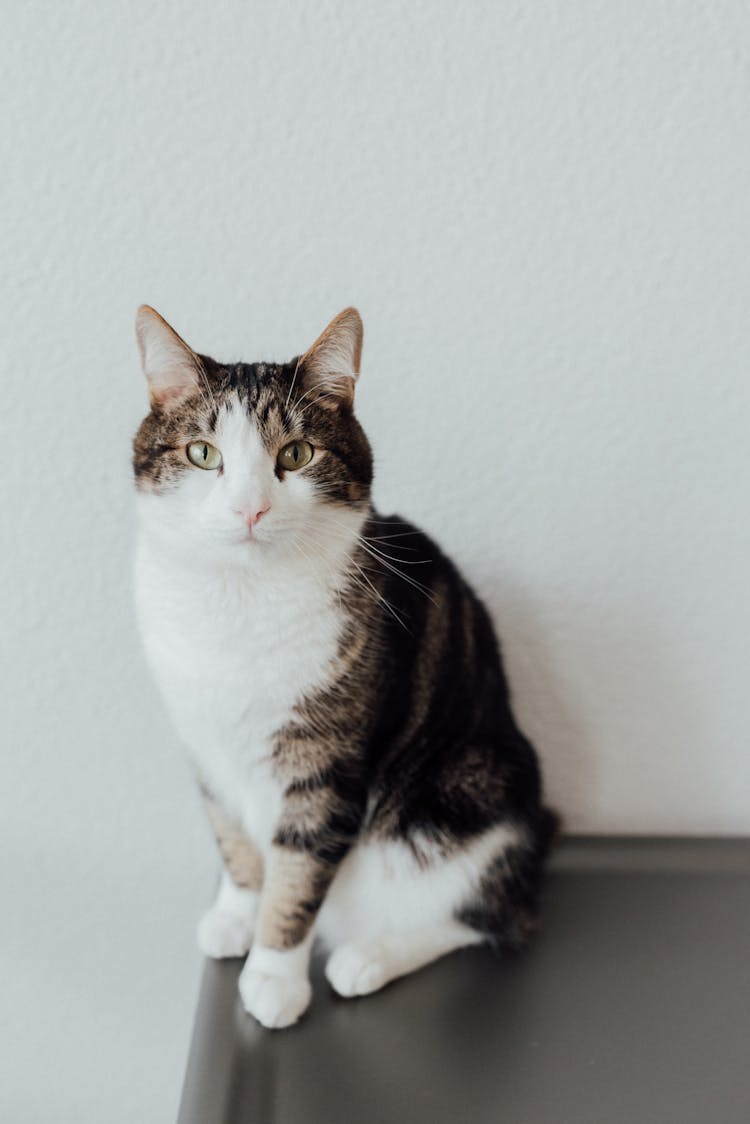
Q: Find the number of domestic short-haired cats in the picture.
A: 1